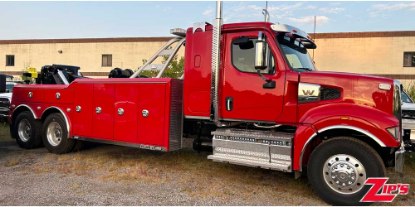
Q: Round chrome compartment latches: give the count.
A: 6